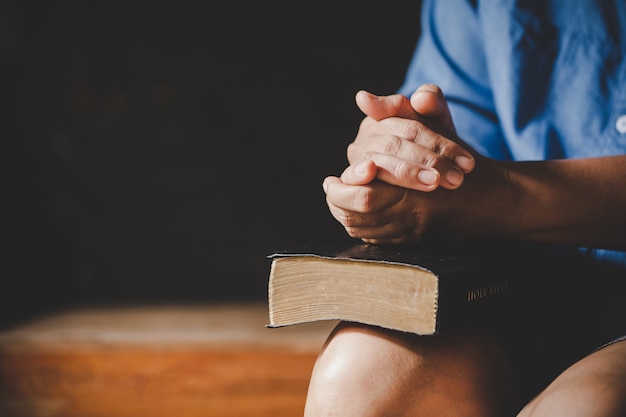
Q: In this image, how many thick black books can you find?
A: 1